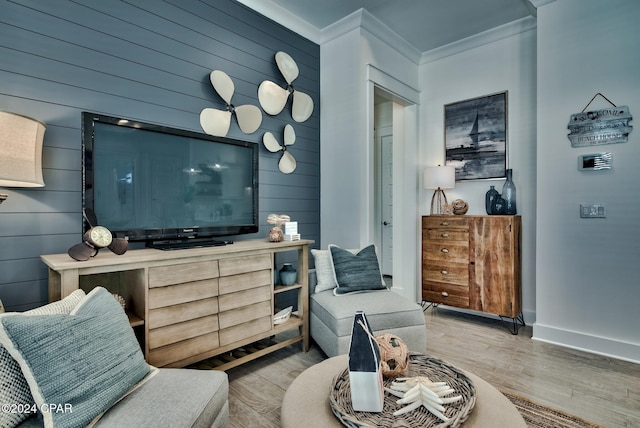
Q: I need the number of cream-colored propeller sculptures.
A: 3